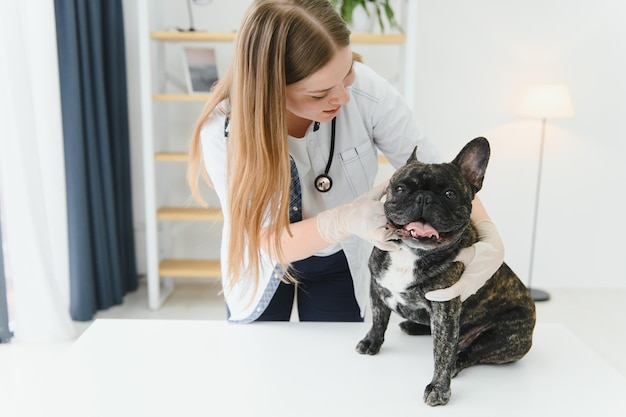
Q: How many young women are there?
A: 1